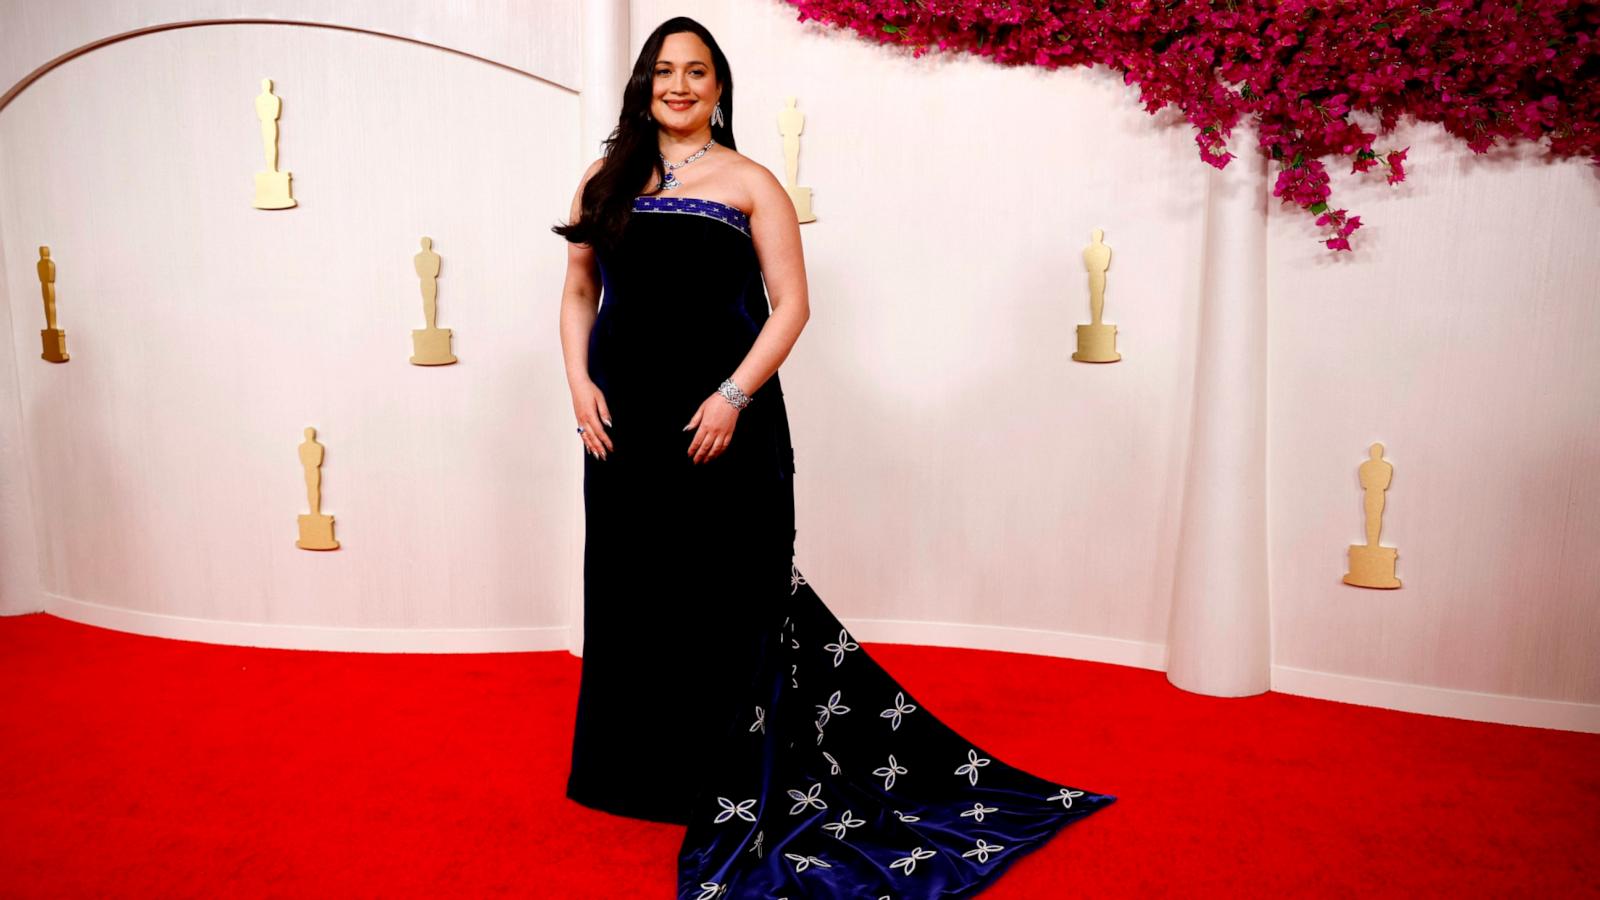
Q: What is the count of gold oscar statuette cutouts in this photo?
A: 7